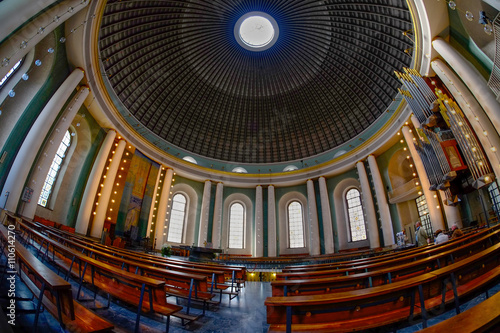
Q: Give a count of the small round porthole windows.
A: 4